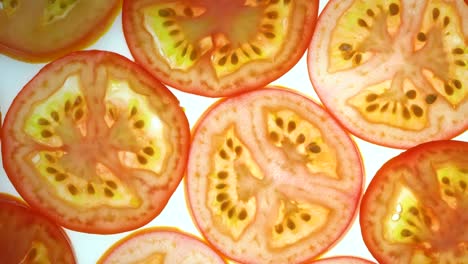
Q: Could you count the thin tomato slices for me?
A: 9